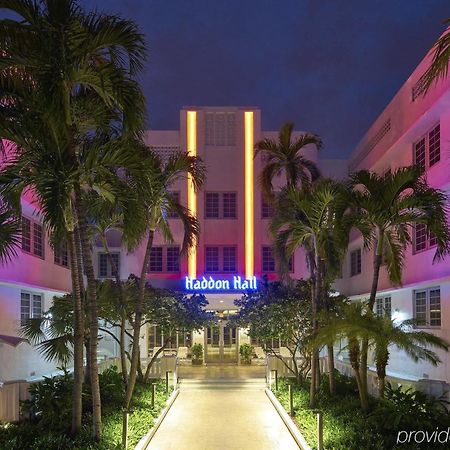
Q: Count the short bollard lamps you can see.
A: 6